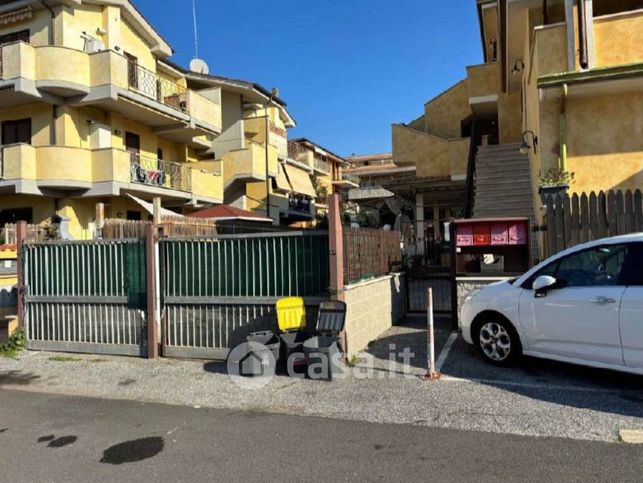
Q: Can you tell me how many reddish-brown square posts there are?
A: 3